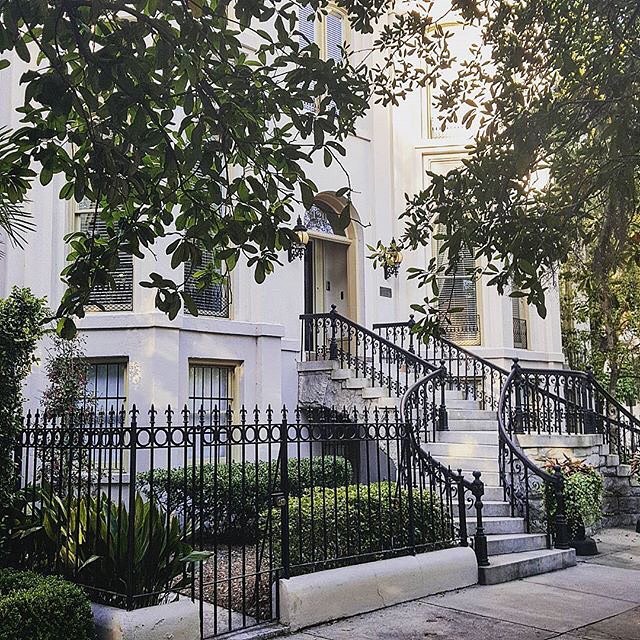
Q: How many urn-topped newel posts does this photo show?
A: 7